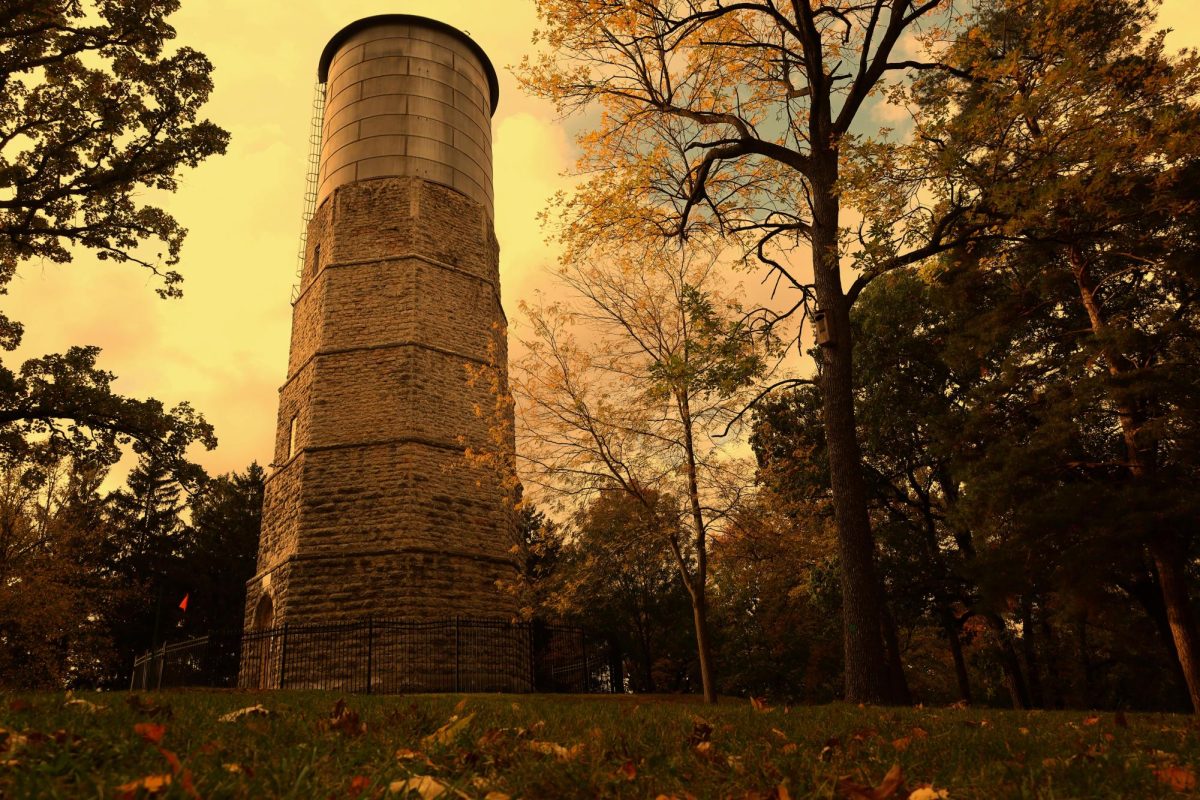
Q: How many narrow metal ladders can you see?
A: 1